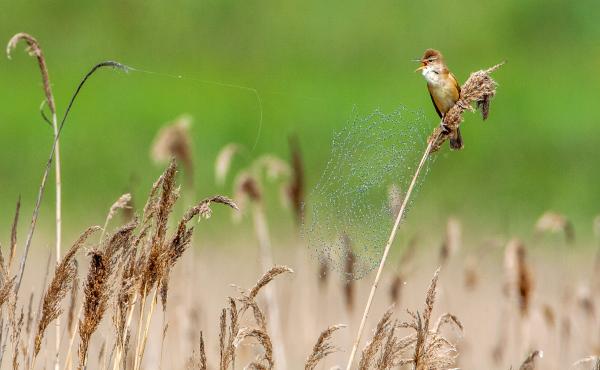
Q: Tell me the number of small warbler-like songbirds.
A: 1